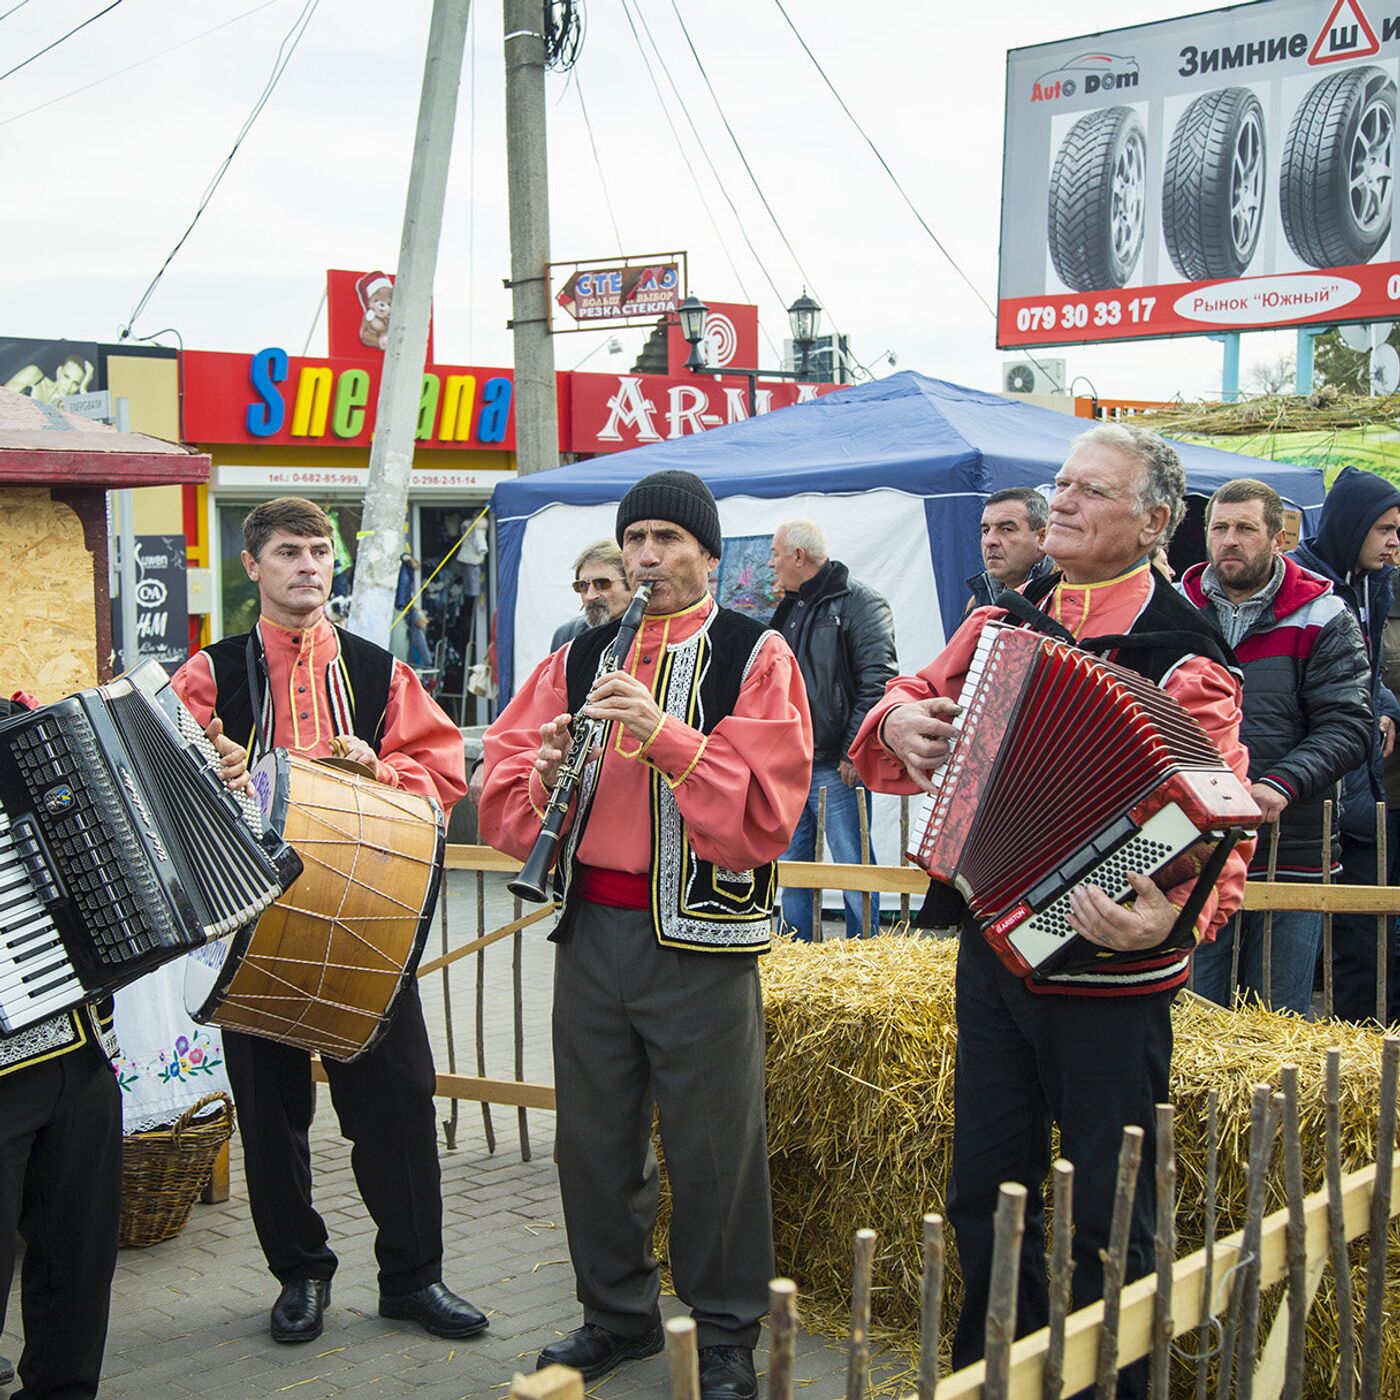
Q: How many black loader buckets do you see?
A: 0